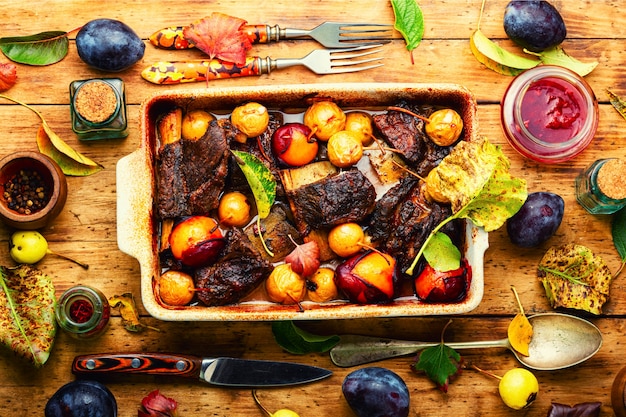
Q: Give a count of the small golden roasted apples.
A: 12